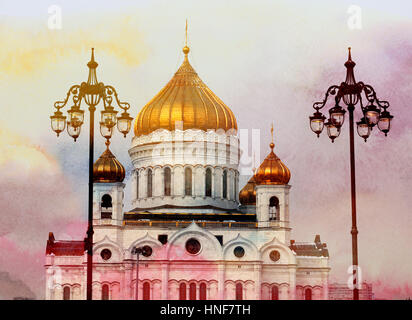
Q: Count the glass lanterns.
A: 12